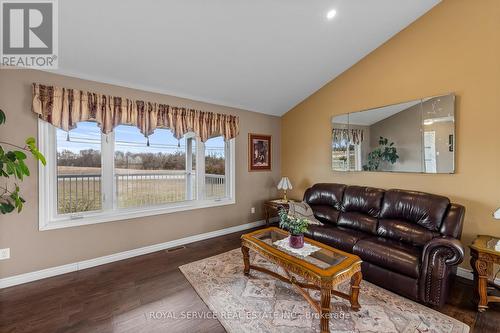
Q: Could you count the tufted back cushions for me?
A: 3